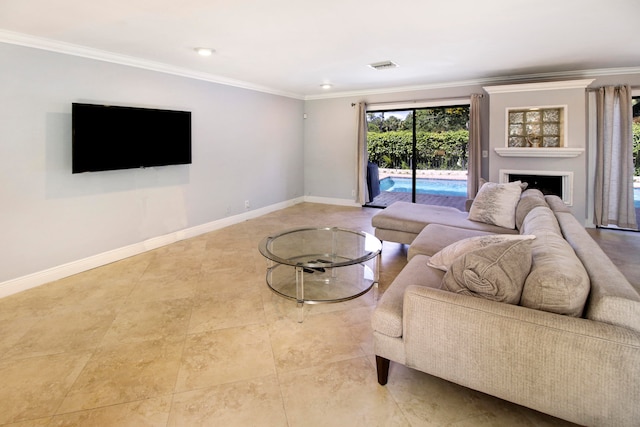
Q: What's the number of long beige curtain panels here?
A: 3